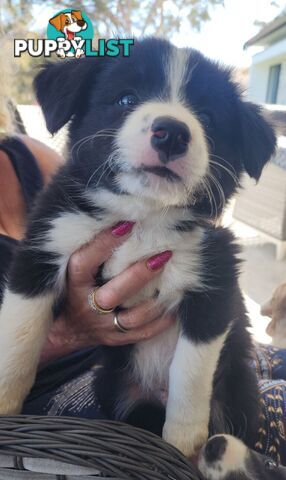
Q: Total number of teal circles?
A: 1